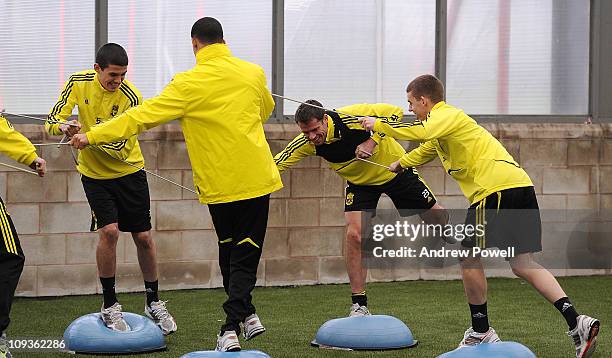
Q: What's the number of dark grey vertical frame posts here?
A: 4